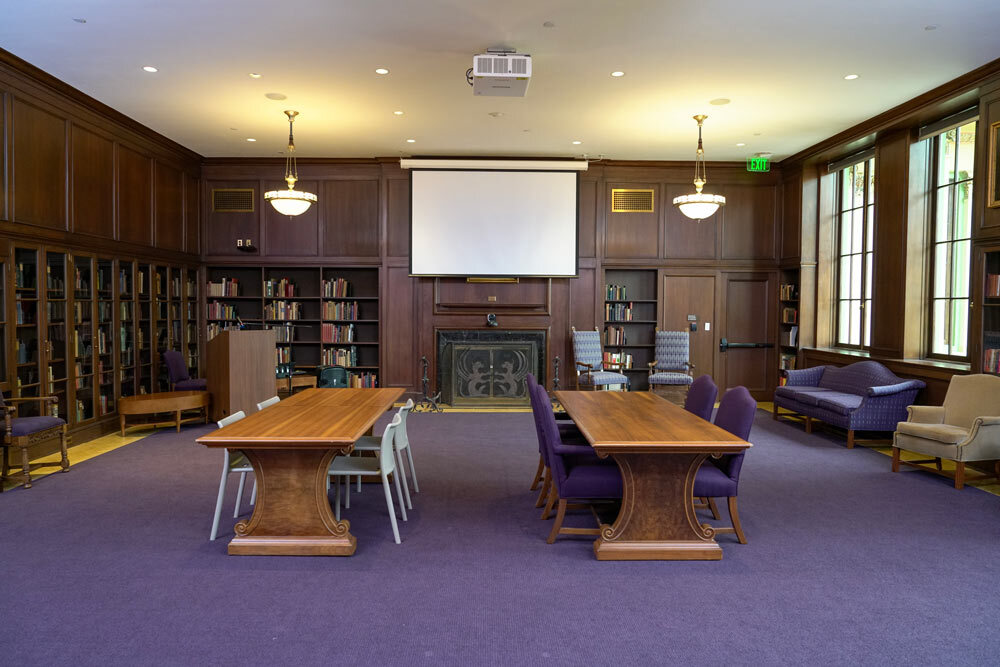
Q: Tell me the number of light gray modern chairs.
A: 4